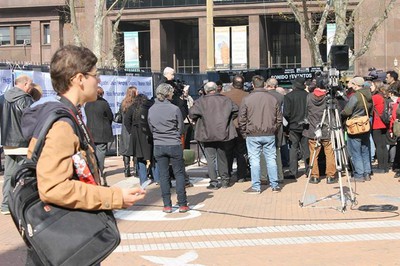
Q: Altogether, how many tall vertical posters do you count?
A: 4